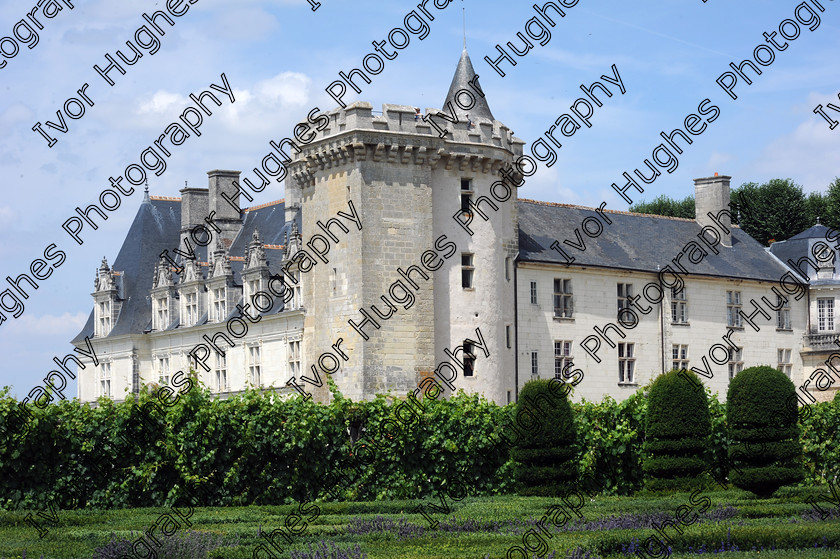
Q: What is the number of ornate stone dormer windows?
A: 6